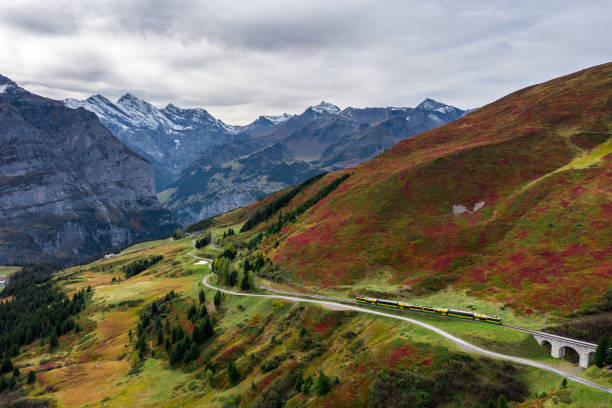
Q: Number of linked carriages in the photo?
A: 6